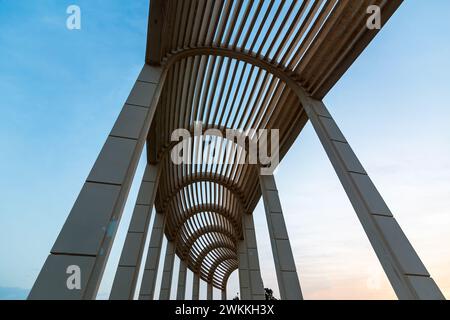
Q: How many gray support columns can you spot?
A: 12